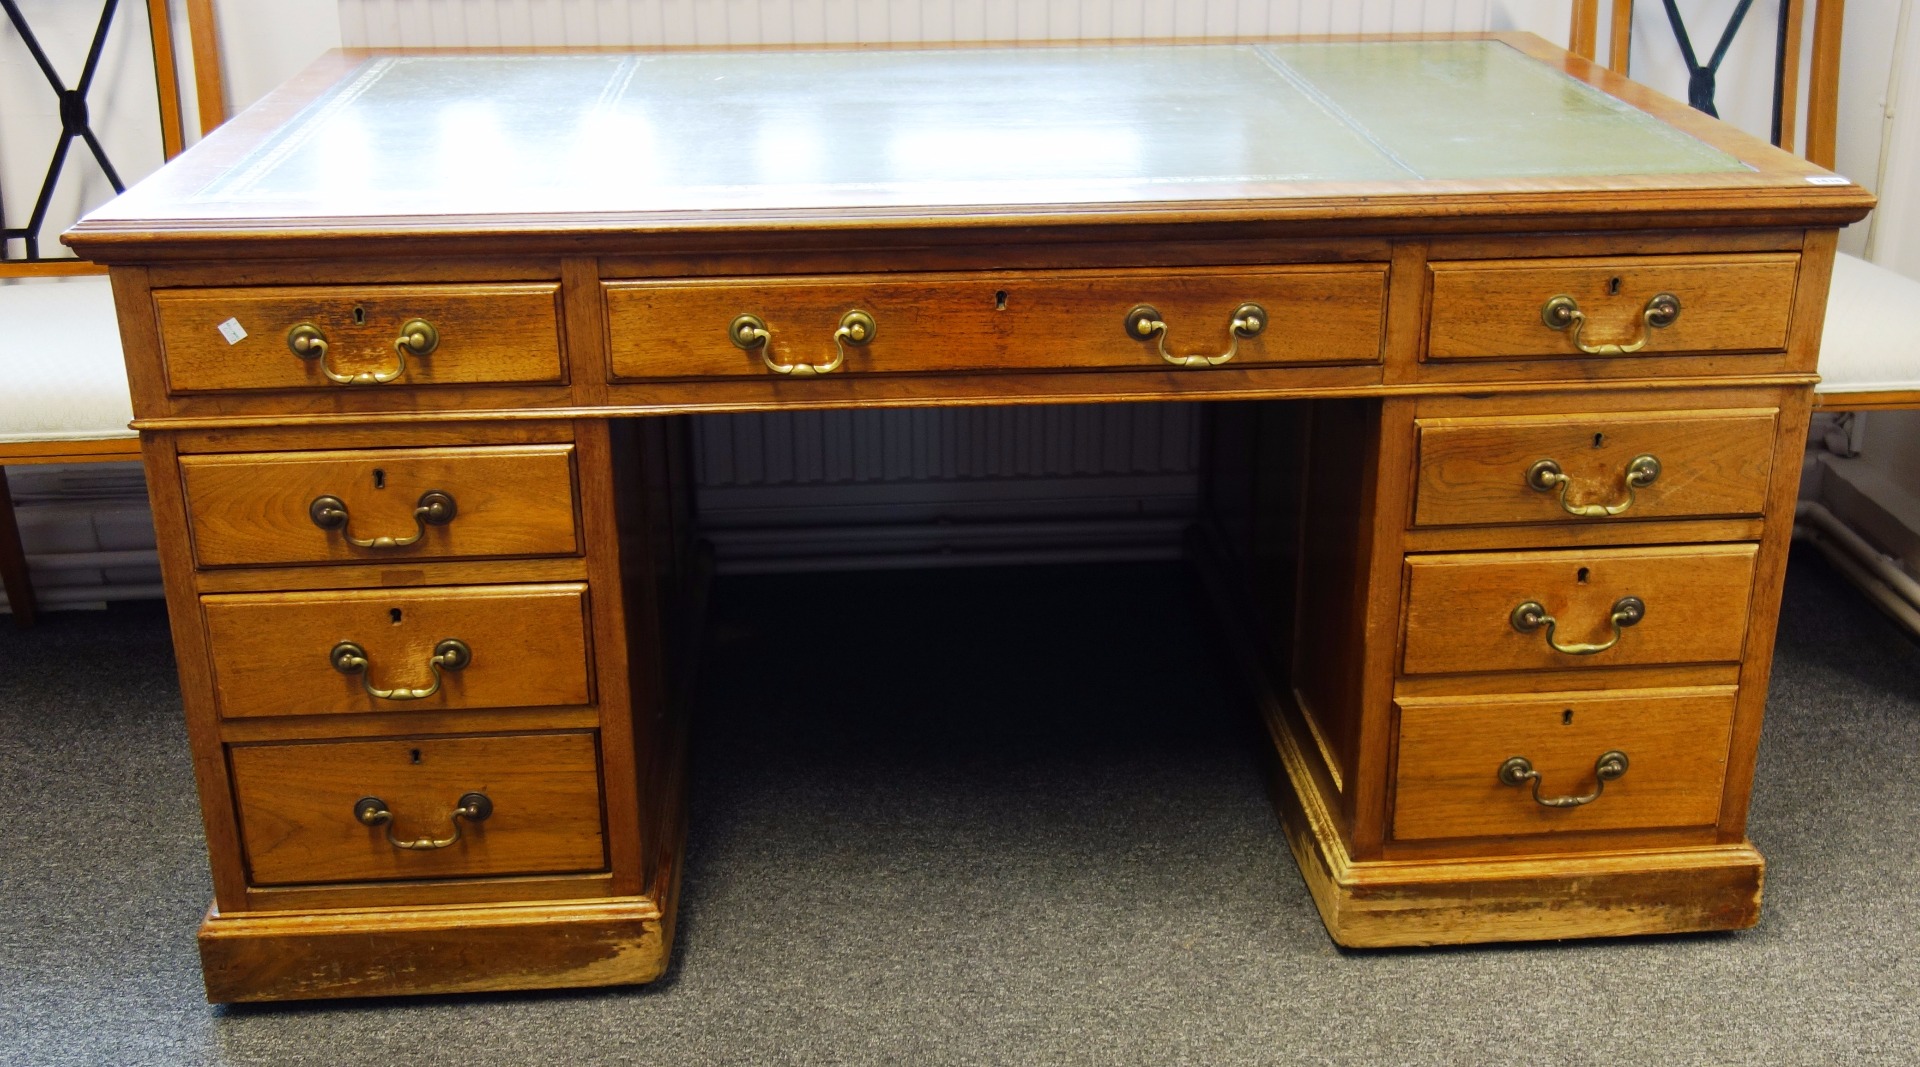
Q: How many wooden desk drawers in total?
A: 9